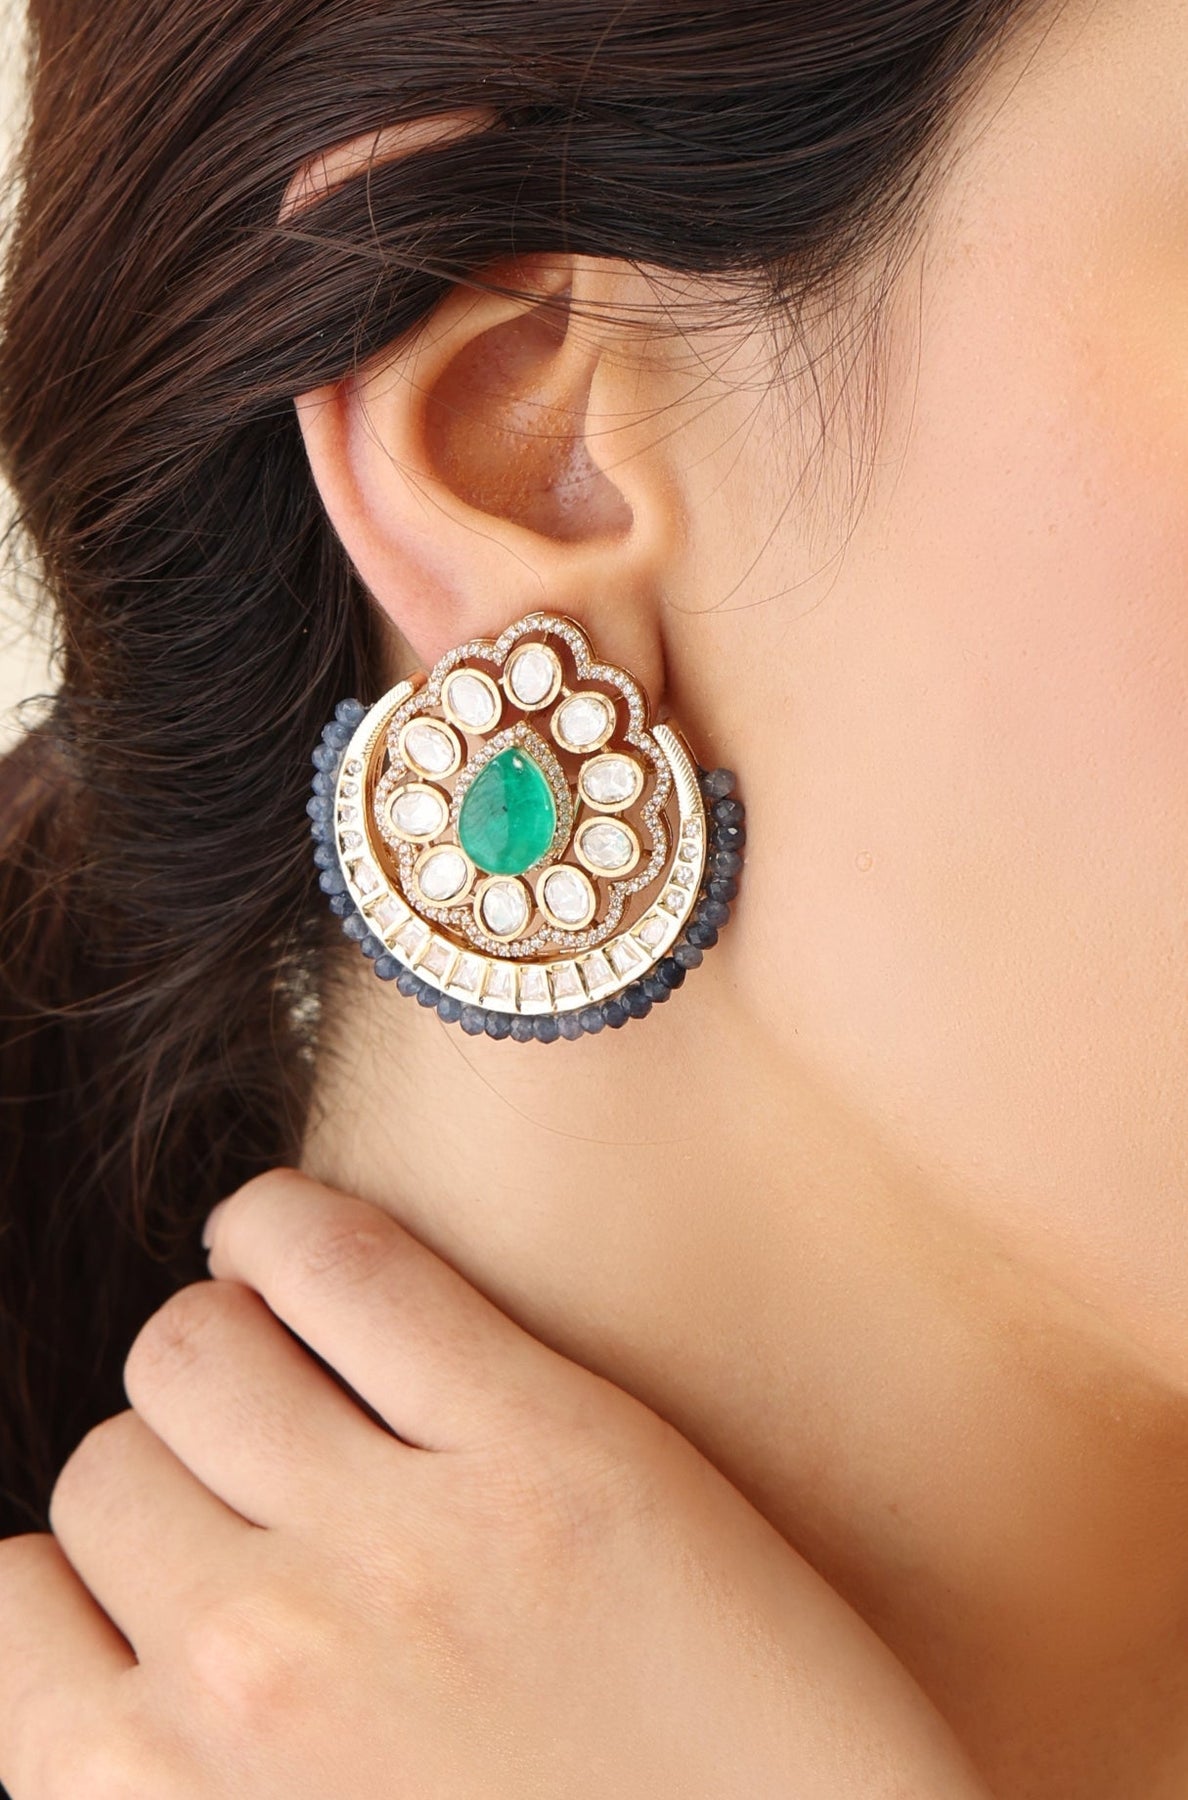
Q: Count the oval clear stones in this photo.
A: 10